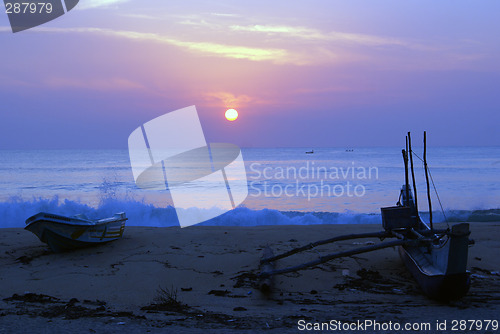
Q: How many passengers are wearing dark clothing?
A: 0